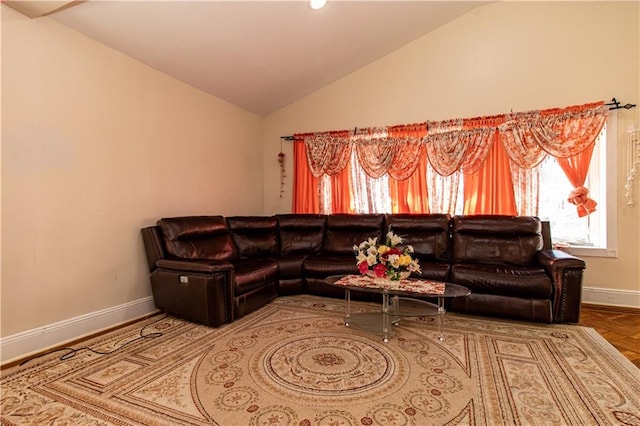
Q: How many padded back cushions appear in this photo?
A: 6